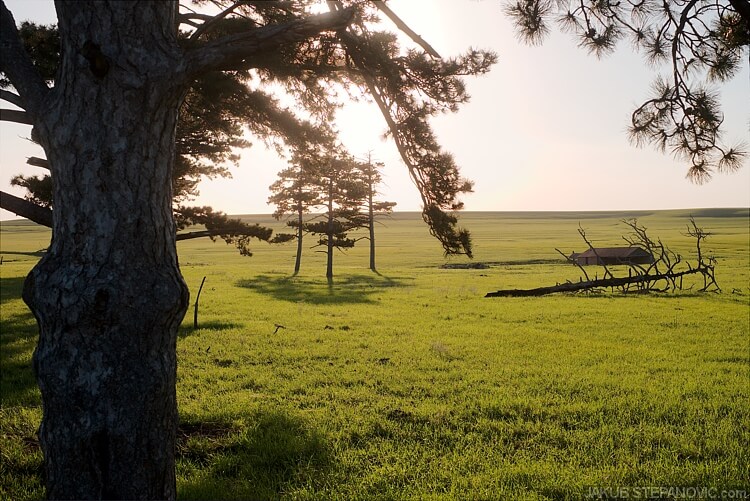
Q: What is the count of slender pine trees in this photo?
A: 3